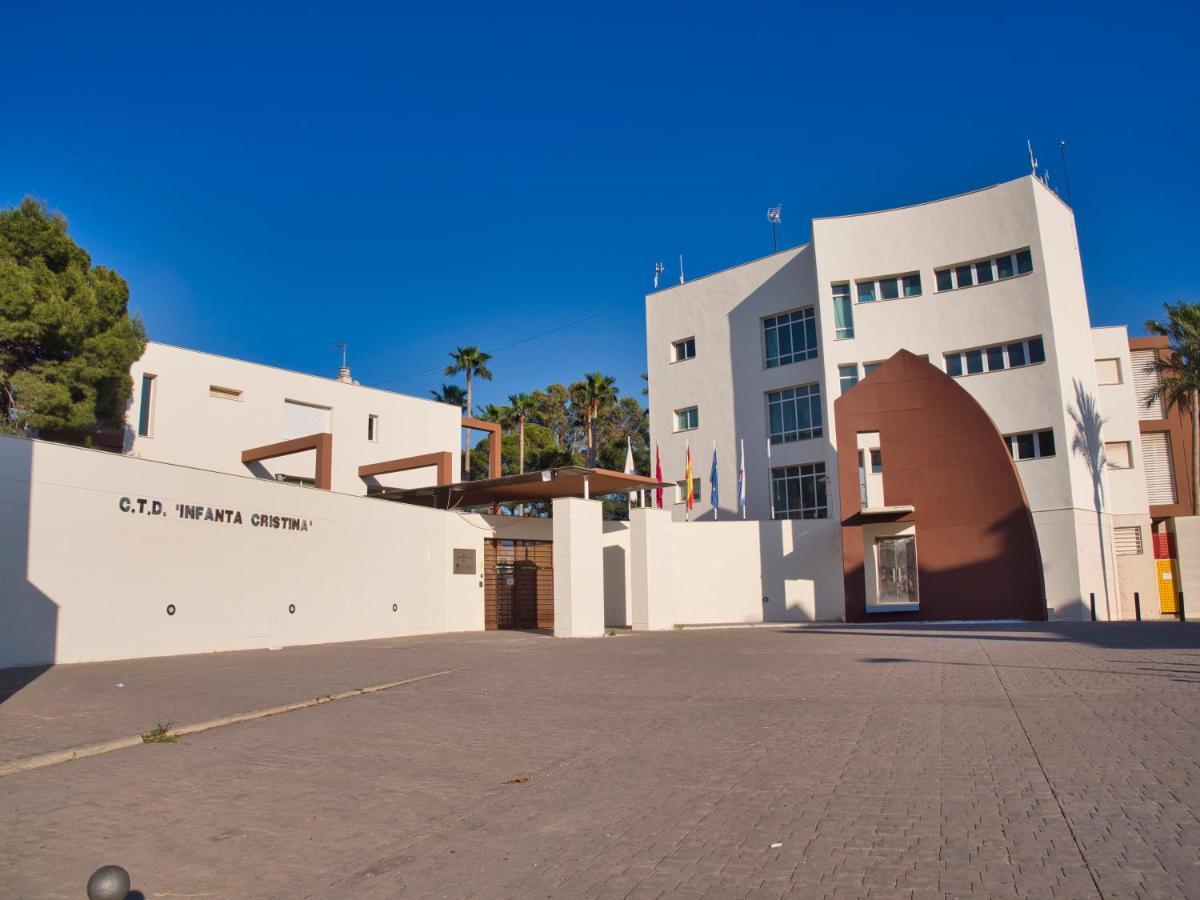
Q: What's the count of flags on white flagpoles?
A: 5